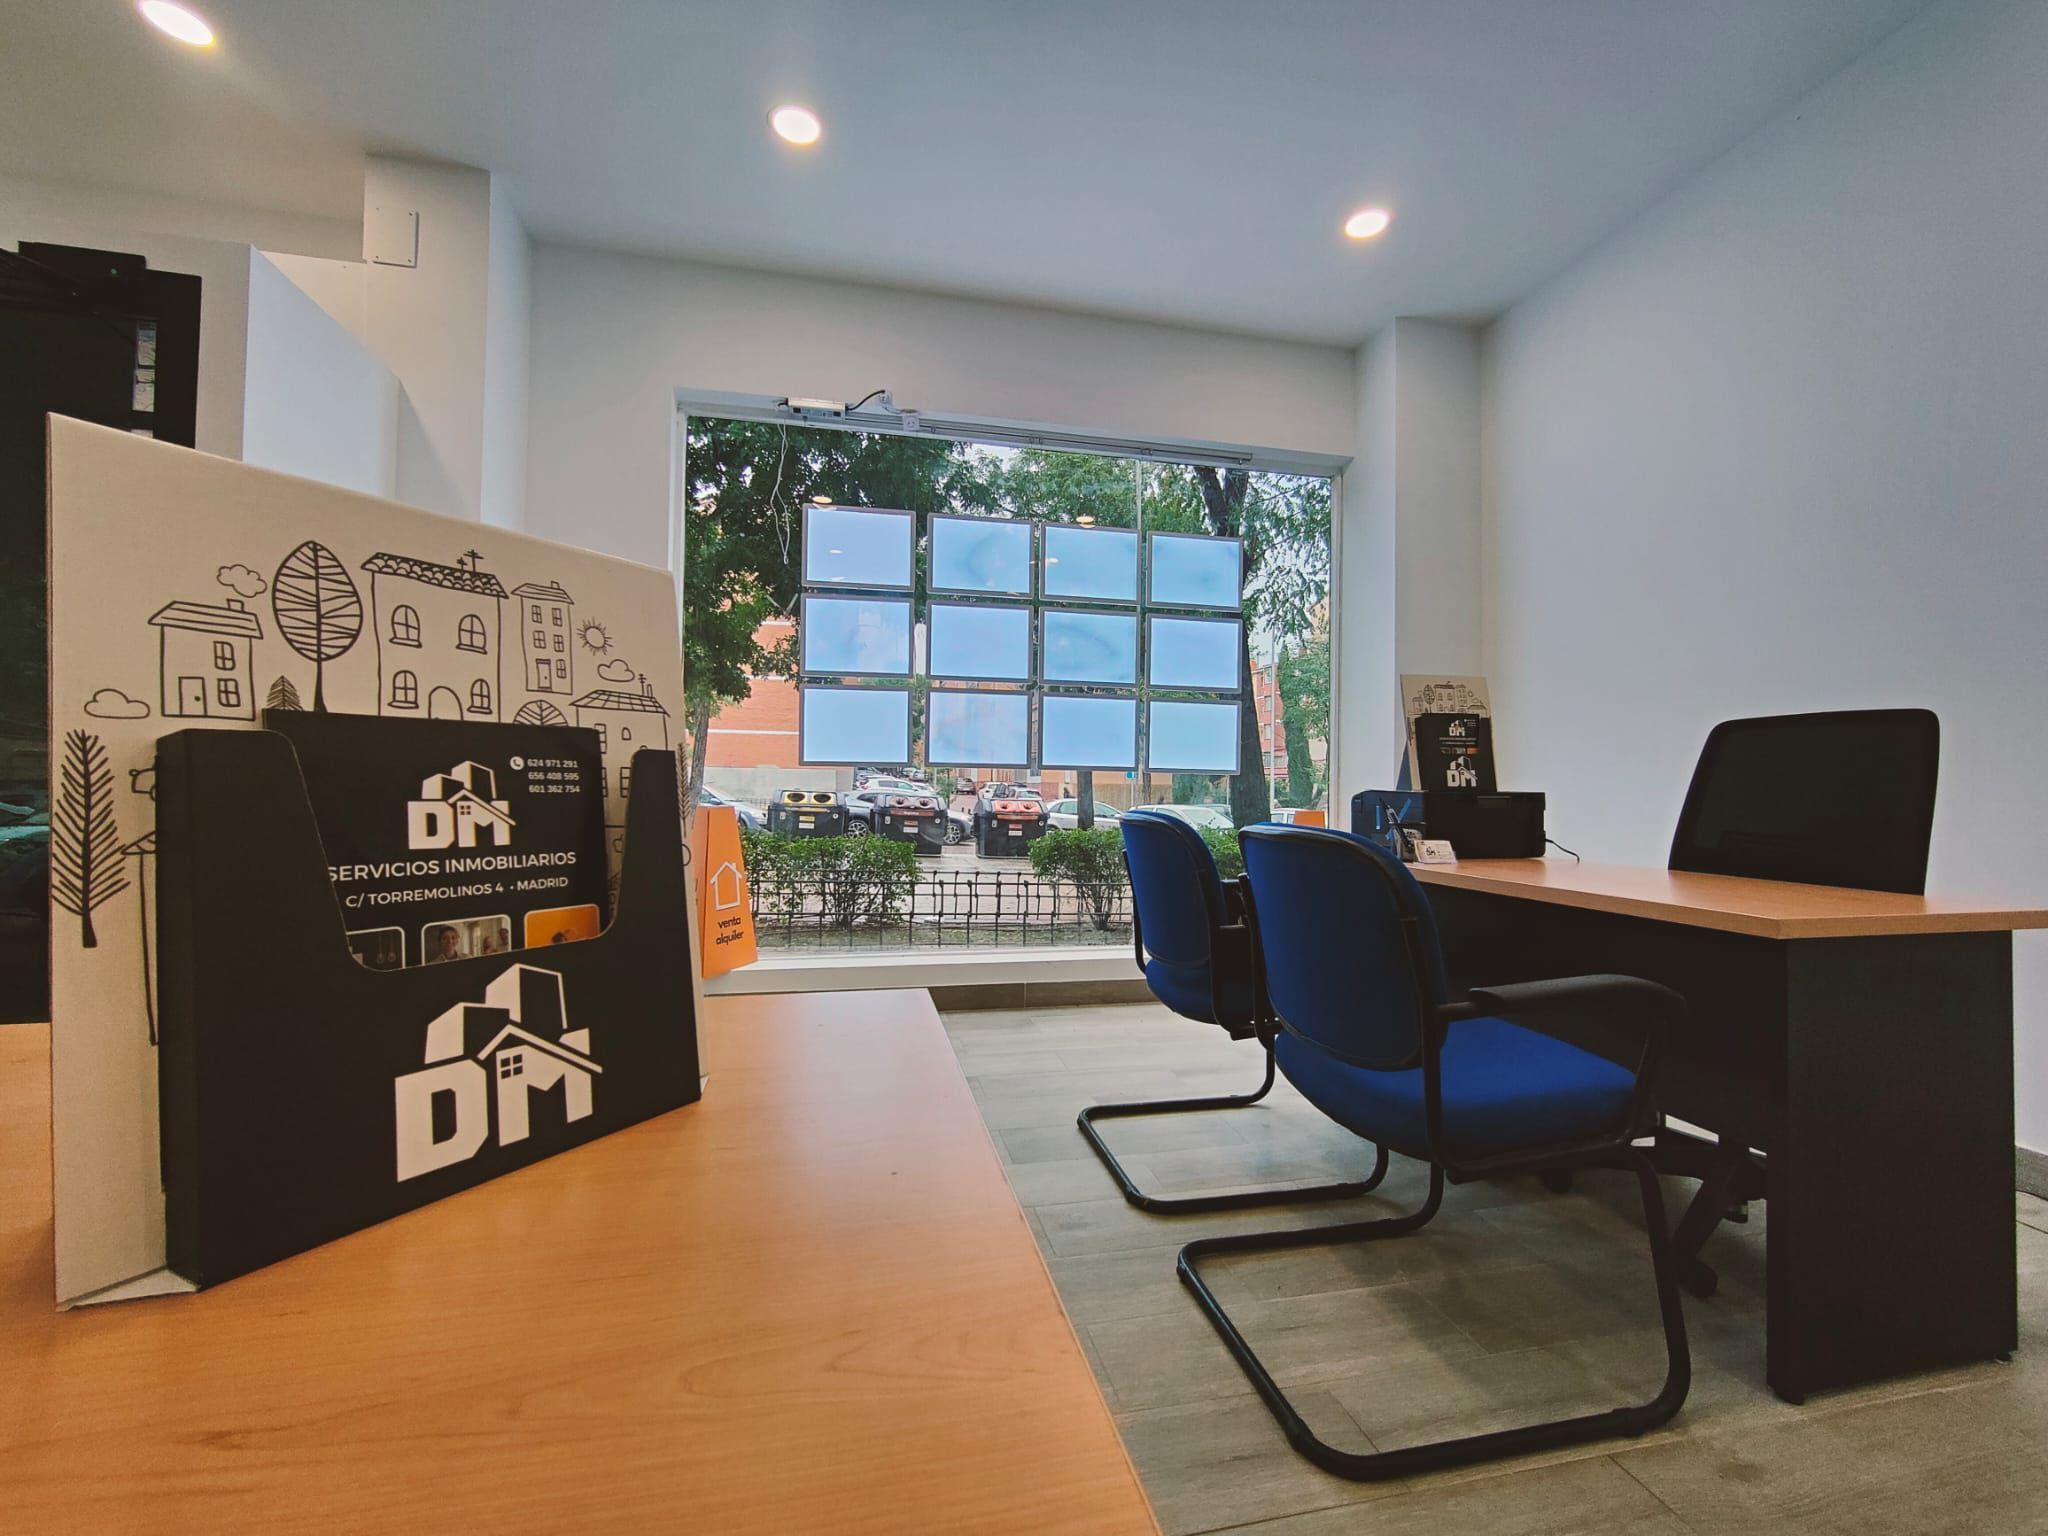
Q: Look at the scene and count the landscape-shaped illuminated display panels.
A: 12